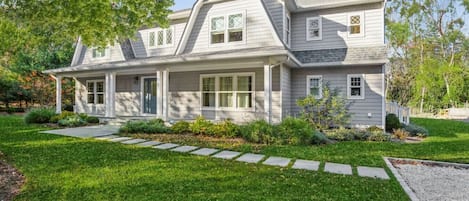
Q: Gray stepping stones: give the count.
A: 13